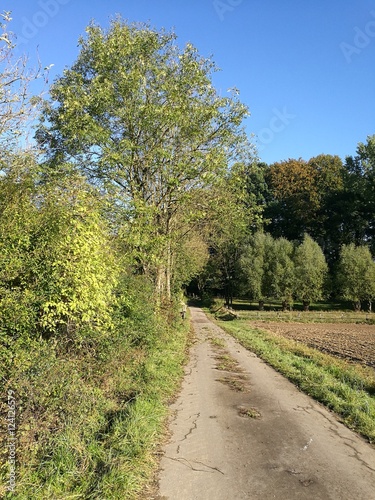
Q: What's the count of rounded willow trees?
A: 4